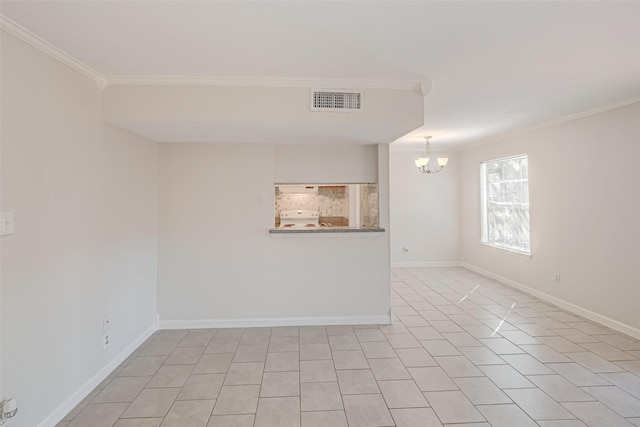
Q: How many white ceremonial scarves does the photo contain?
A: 0